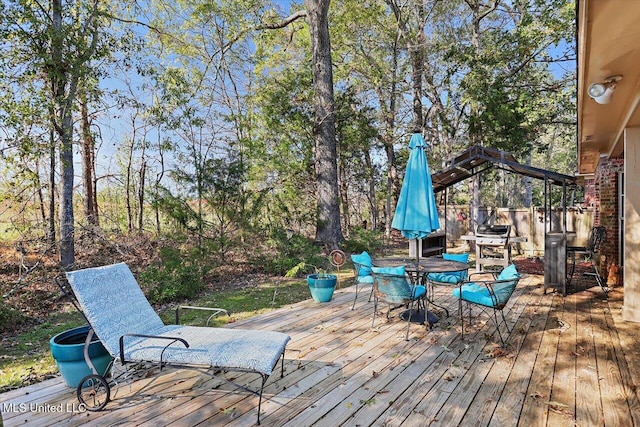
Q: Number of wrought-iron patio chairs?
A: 4